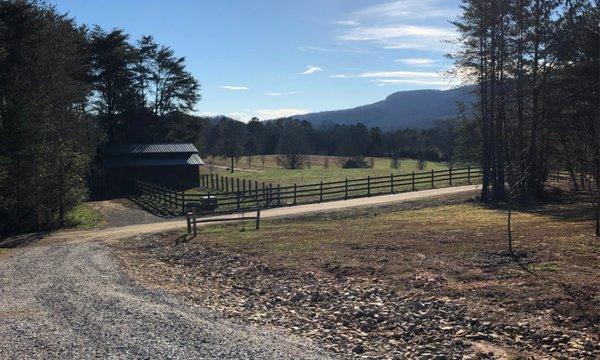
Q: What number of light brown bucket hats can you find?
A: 0